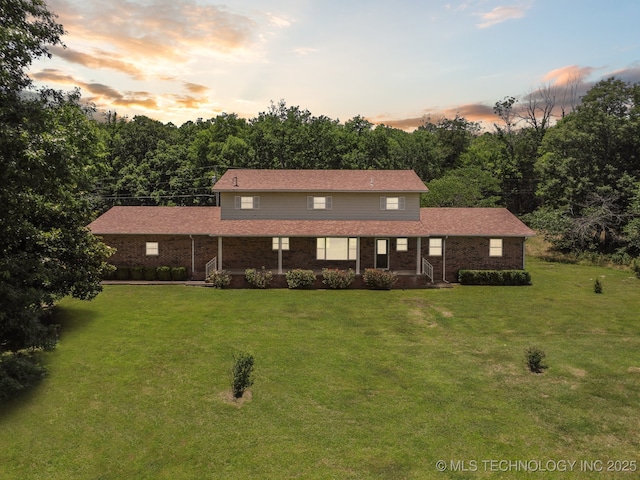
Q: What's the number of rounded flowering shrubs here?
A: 5